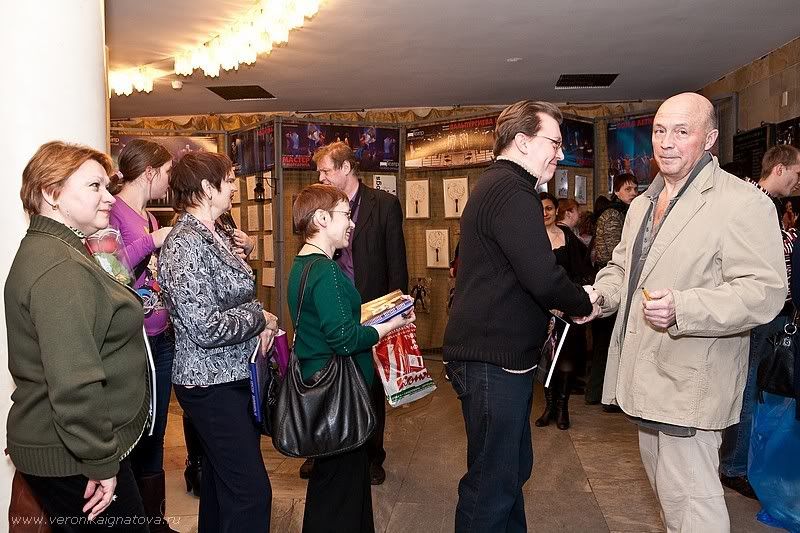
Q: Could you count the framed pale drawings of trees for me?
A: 3